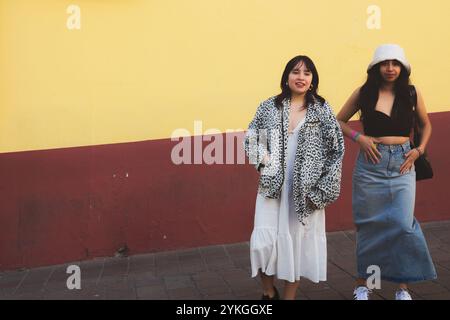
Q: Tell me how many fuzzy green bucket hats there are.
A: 0